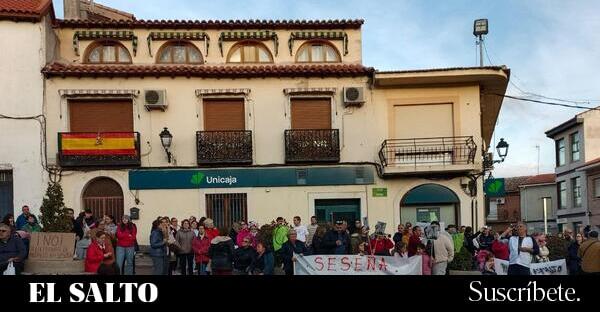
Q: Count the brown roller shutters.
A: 3